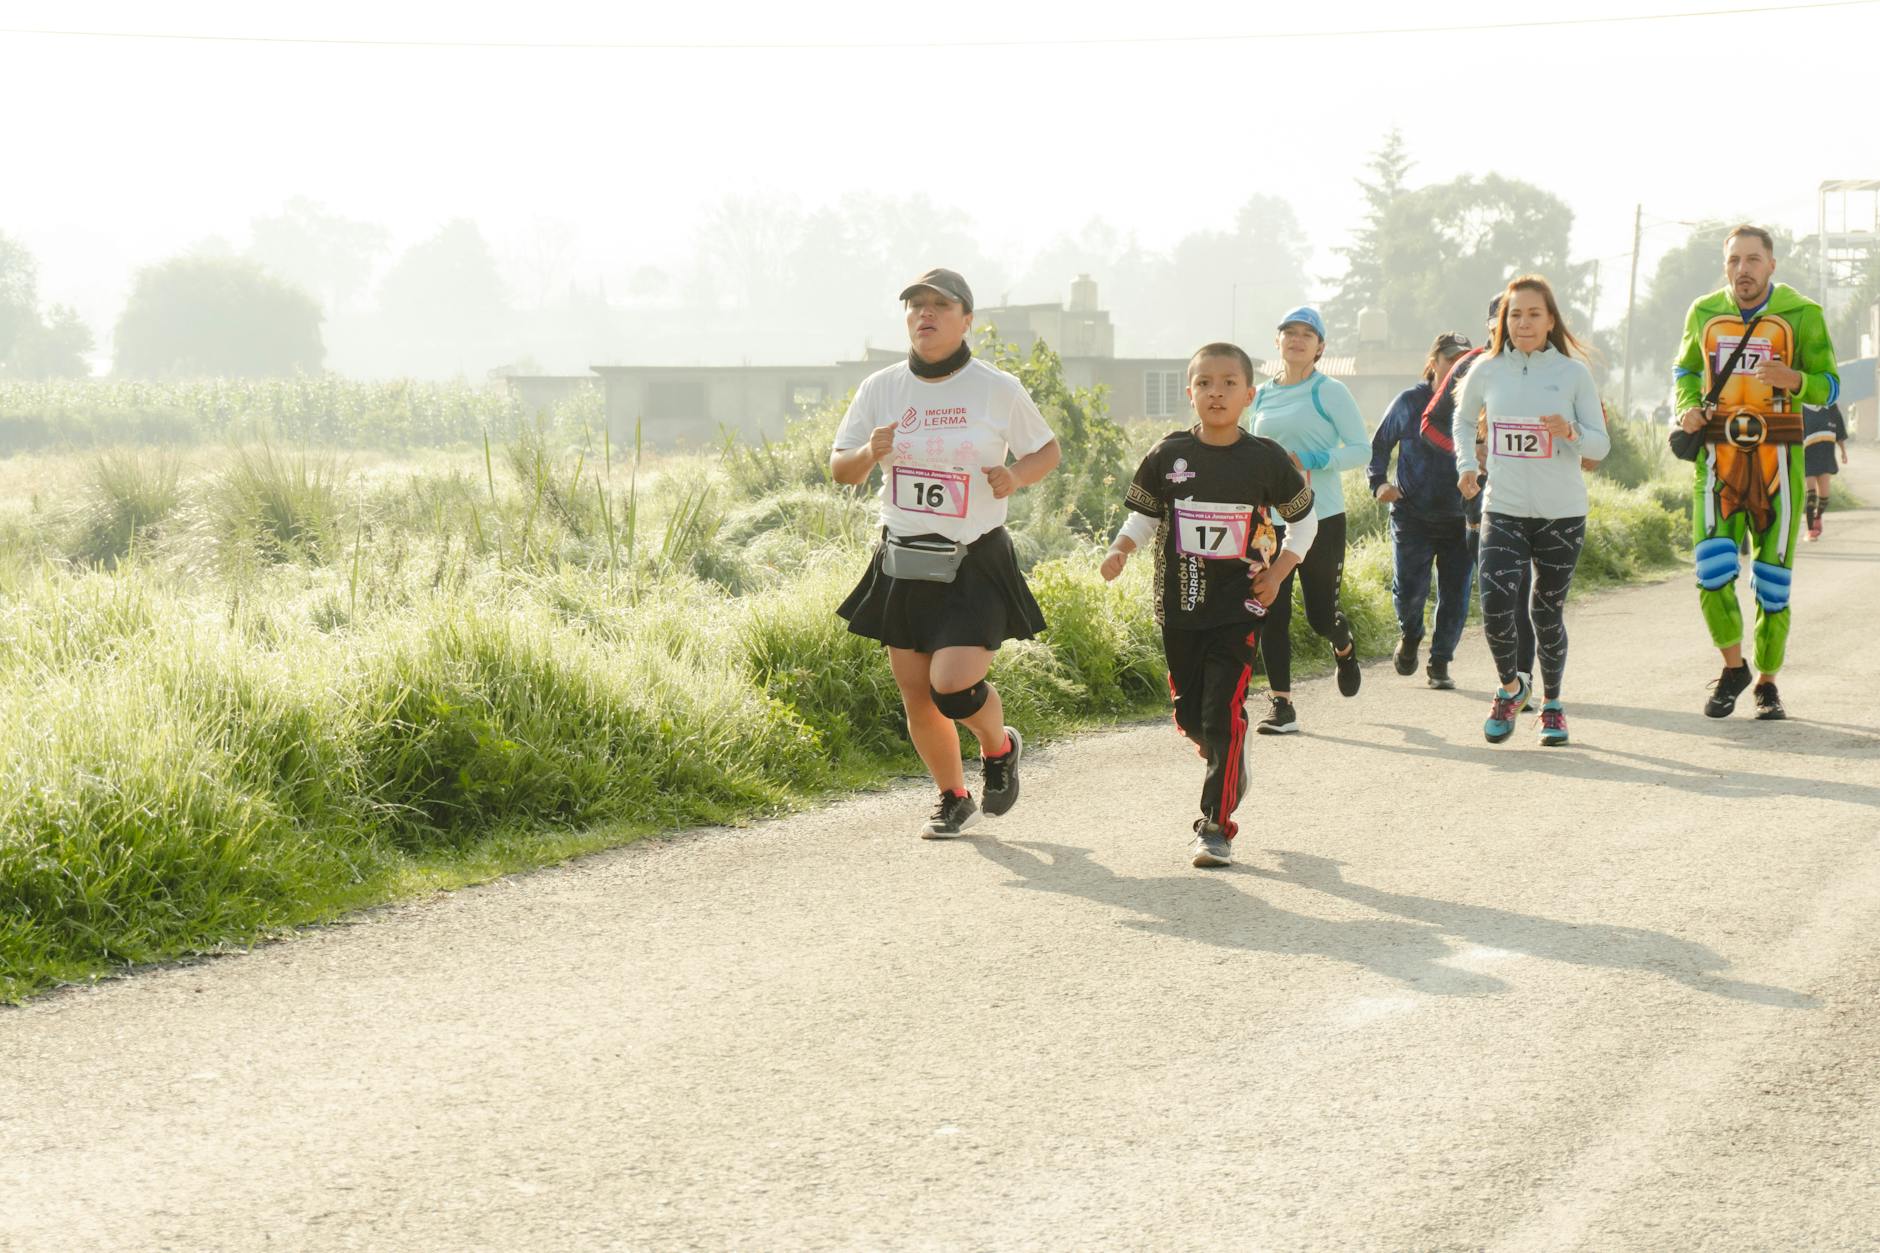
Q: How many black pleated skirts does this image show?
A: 1